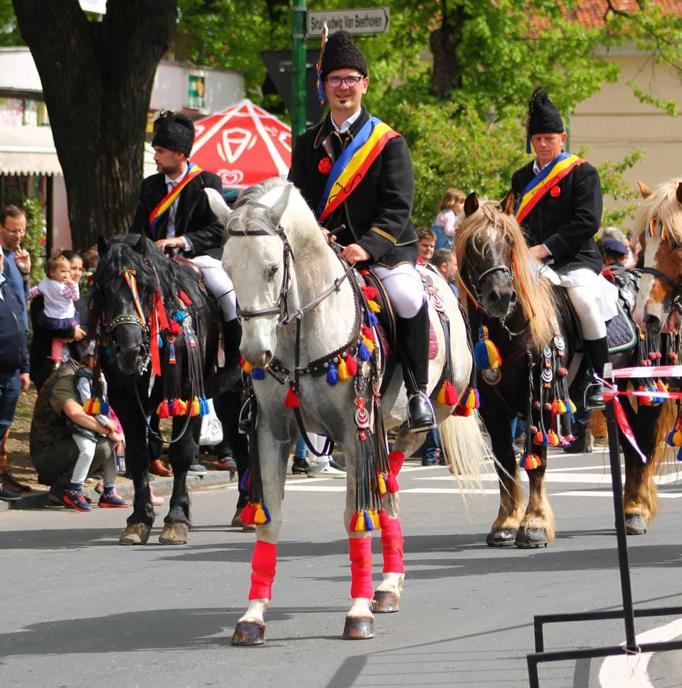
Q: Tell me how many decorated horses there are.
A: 4